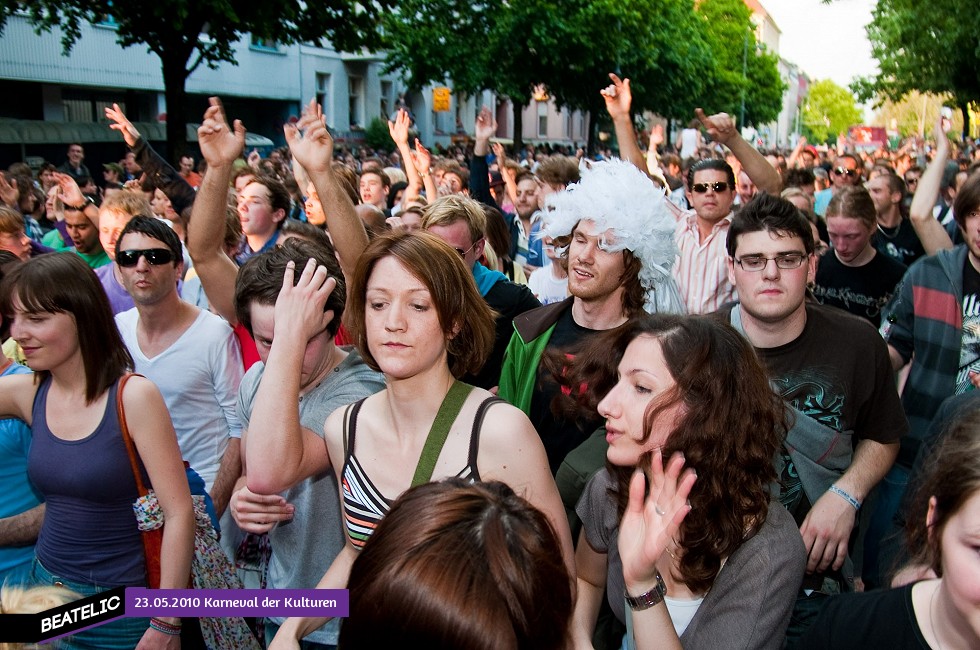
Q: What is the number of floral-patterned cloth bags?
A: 1